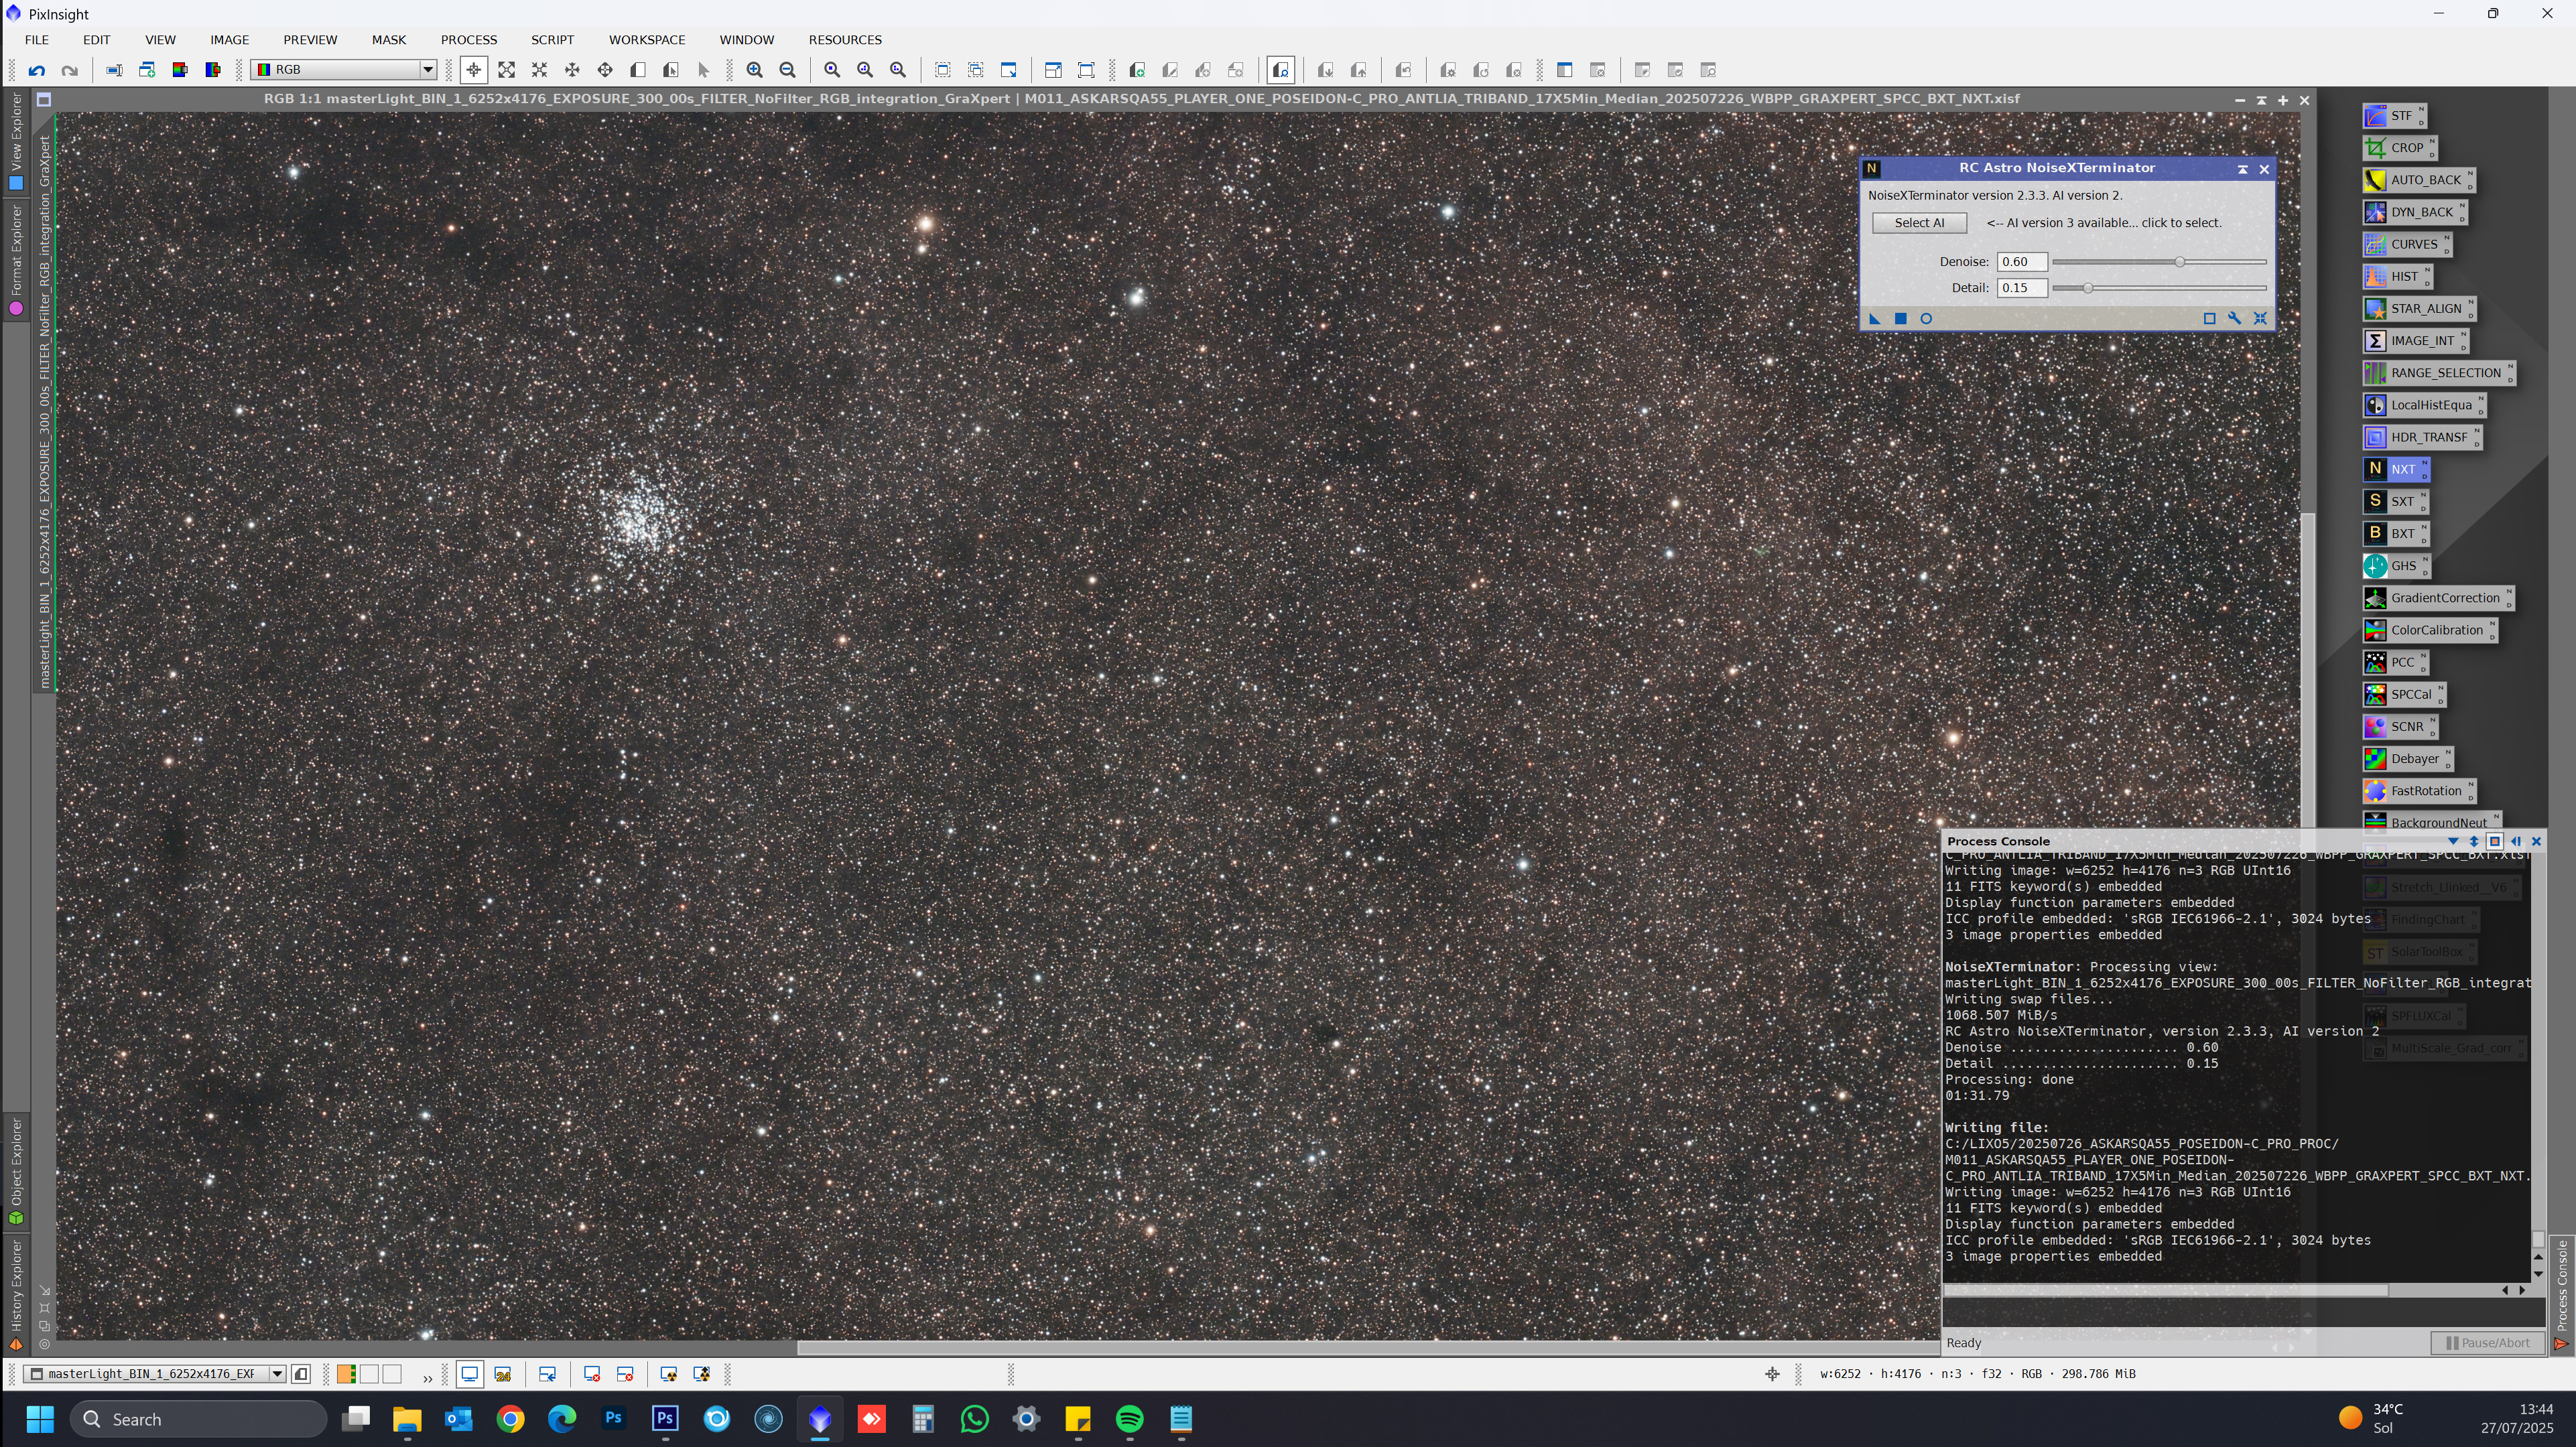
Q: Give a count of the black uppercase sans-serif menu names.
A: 11